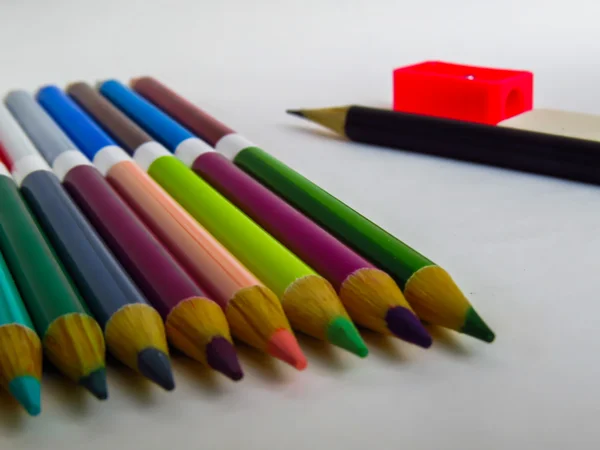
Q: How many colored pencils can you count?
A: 8